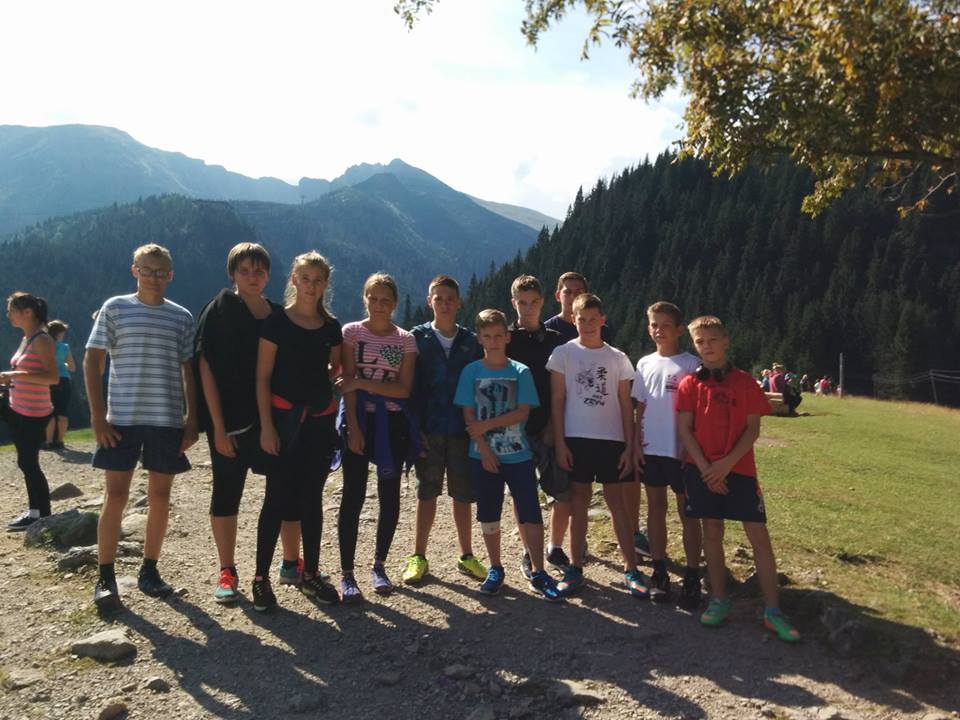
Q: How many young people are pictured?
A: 11